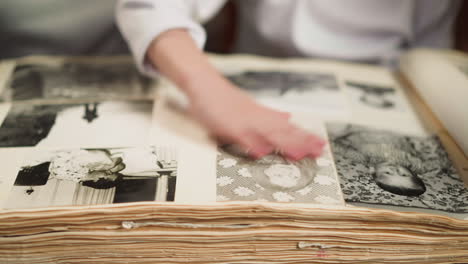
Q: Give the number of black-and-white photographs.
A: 7